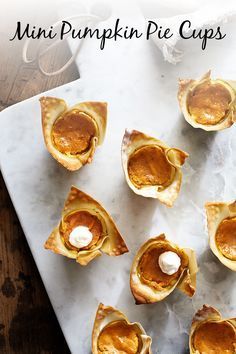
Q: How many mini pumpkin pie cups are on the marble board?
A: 8